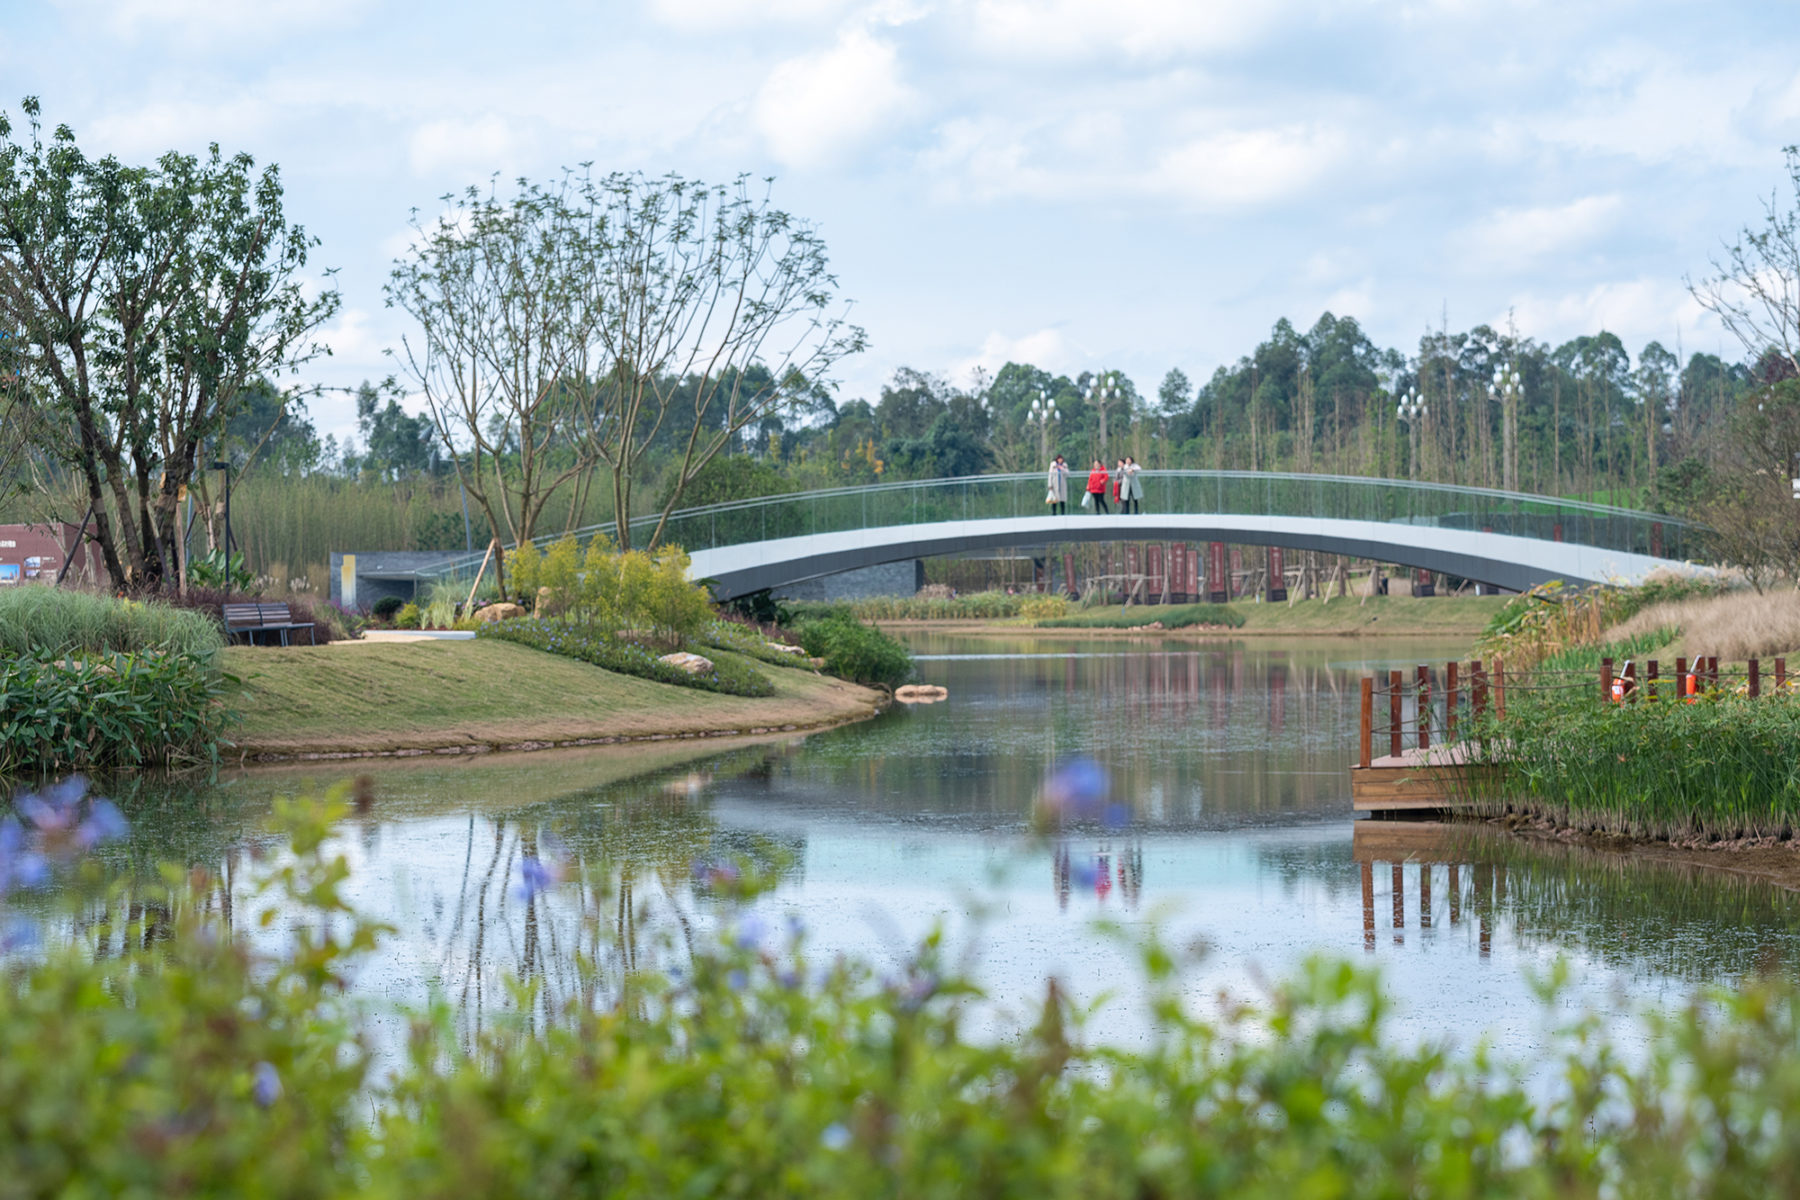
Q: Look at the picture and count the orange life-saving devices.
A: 2